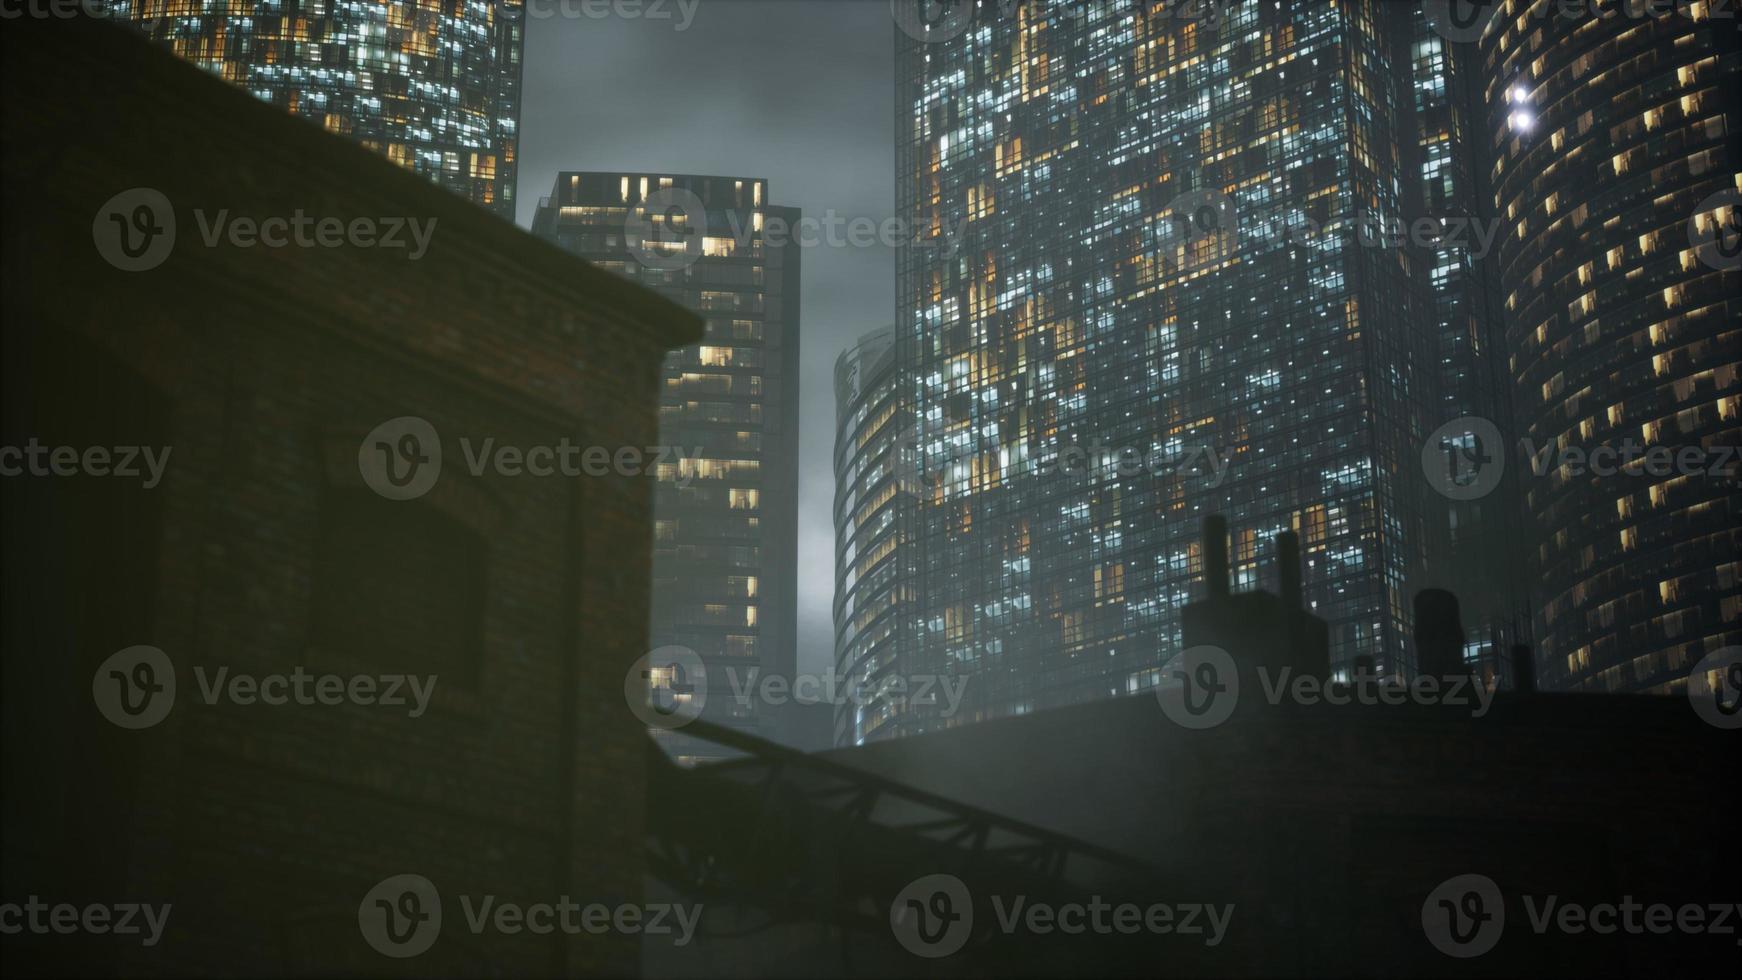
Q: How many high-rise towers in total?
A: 5